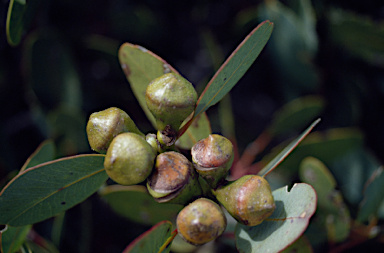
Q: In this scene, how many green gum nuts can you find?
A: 3